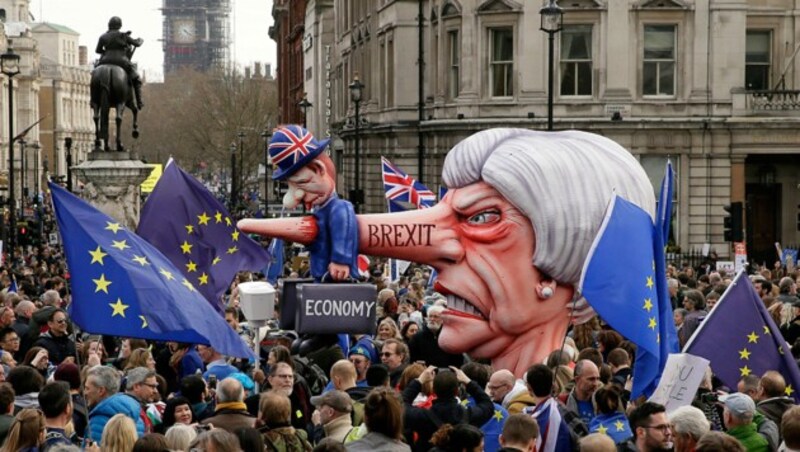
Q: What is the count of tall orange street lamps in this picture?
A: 0